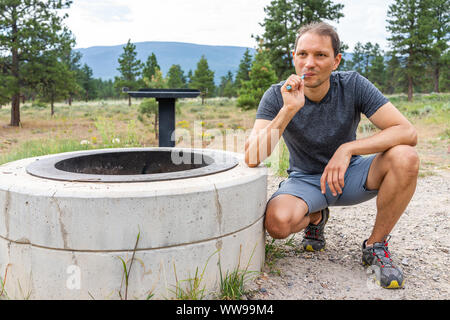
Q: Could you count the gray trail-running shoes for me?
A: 2